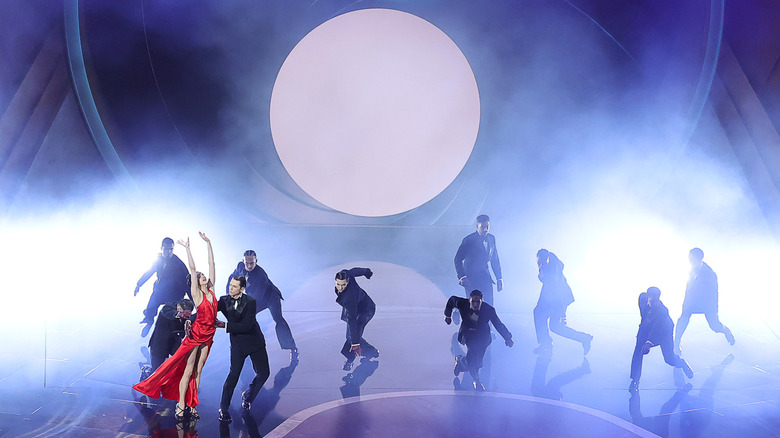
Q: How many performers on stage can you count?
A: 11